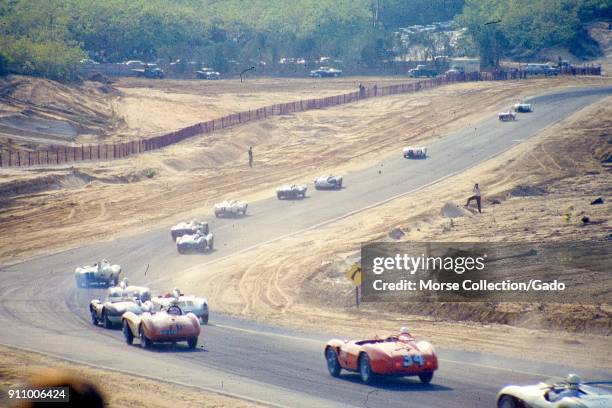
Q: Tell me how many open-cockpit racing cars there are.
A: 15